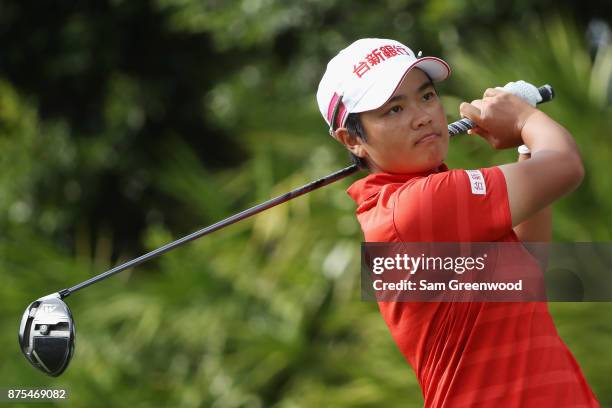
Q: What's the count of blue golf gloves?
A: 0